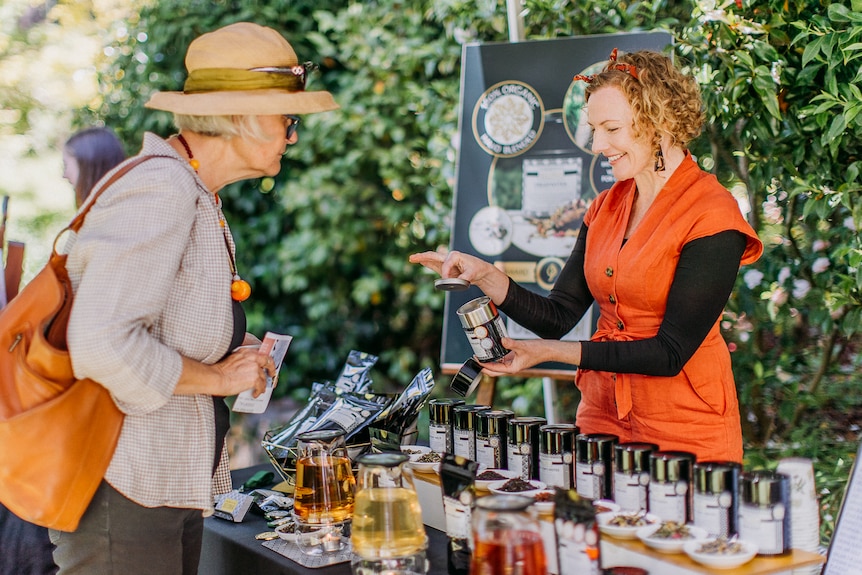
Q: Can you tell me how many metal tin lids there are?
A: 12